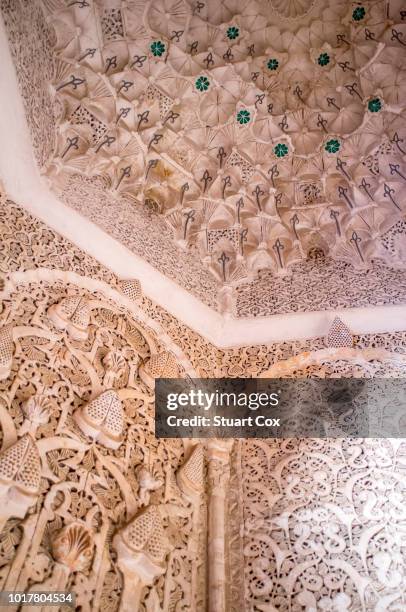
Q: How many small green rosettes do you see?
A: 10